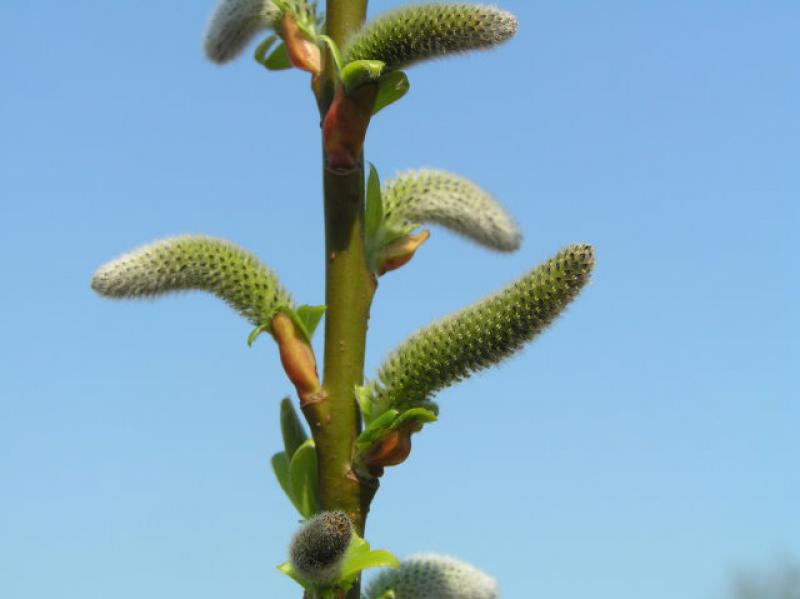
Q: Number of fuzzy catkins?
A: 7